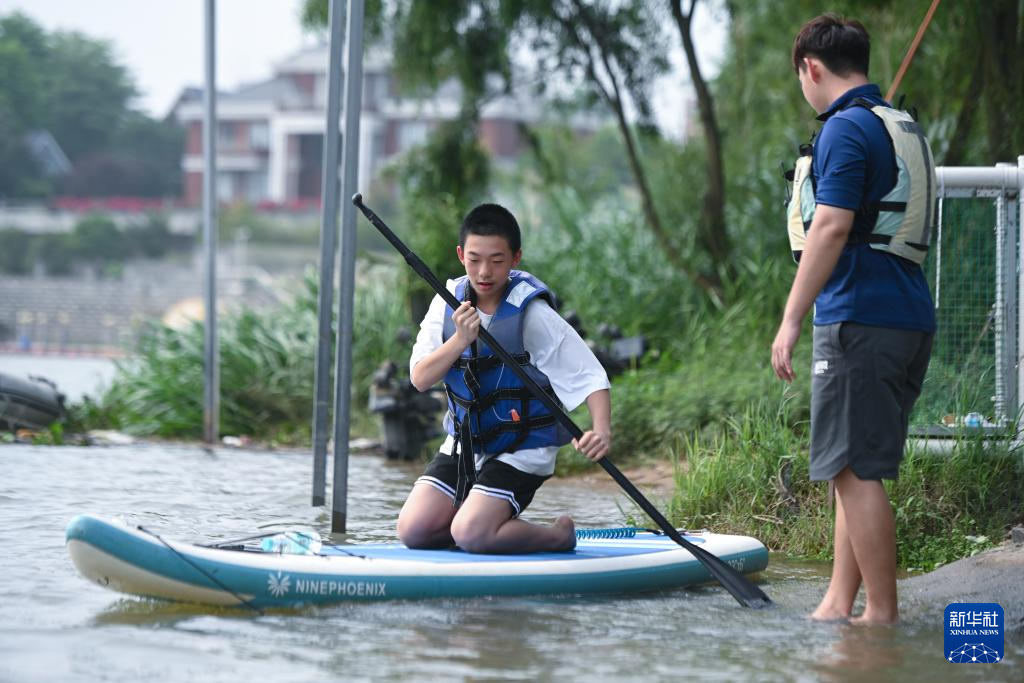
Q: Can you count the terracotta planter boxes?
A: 0